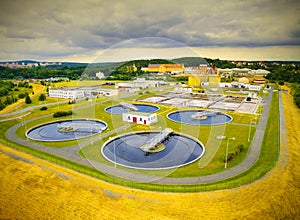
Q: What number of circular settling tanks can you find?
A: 4